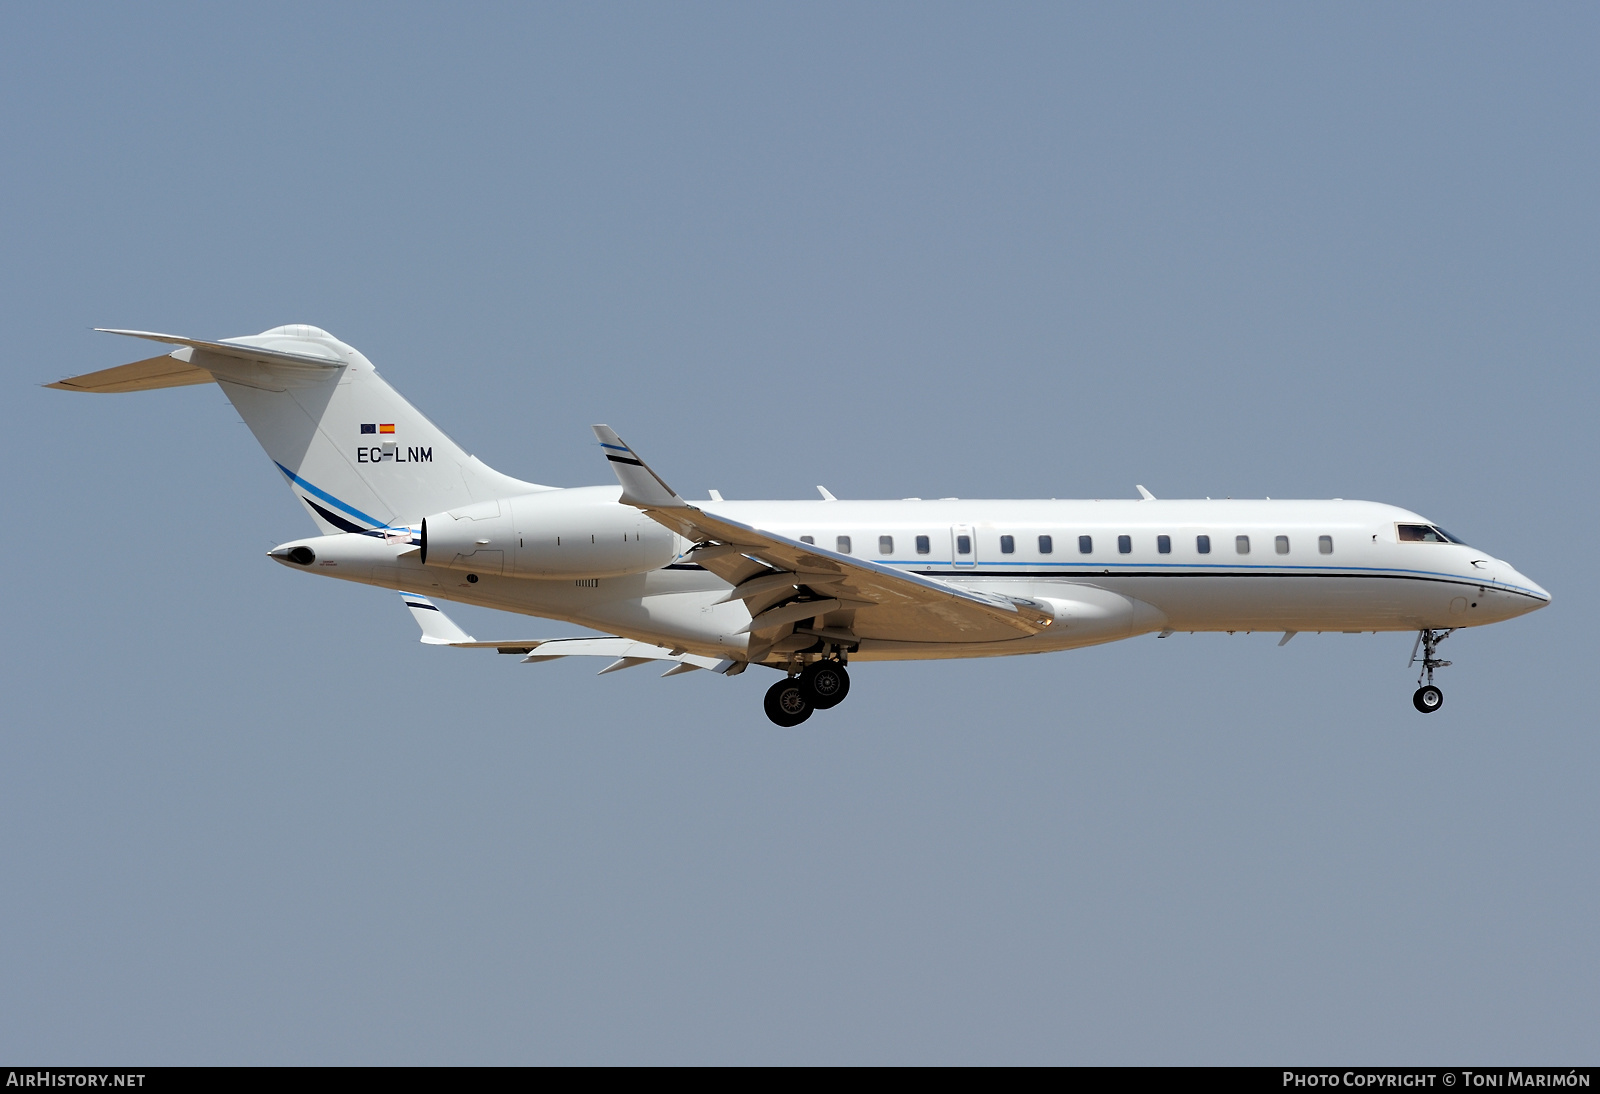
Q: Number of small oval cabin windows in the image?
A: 14